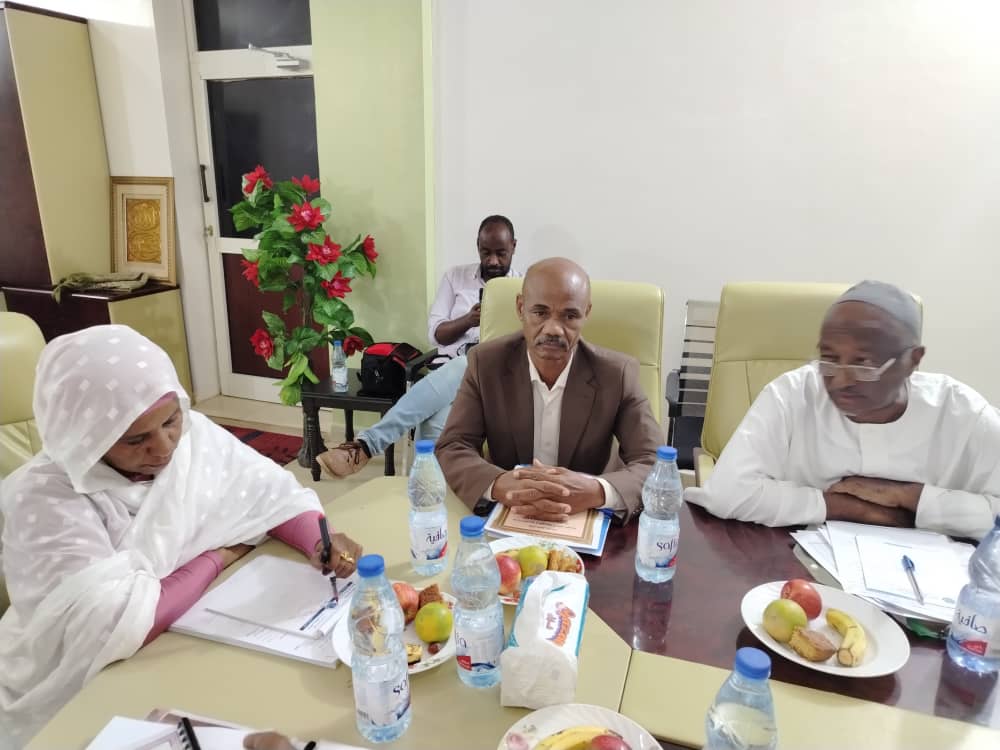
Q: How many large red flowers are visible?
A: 9